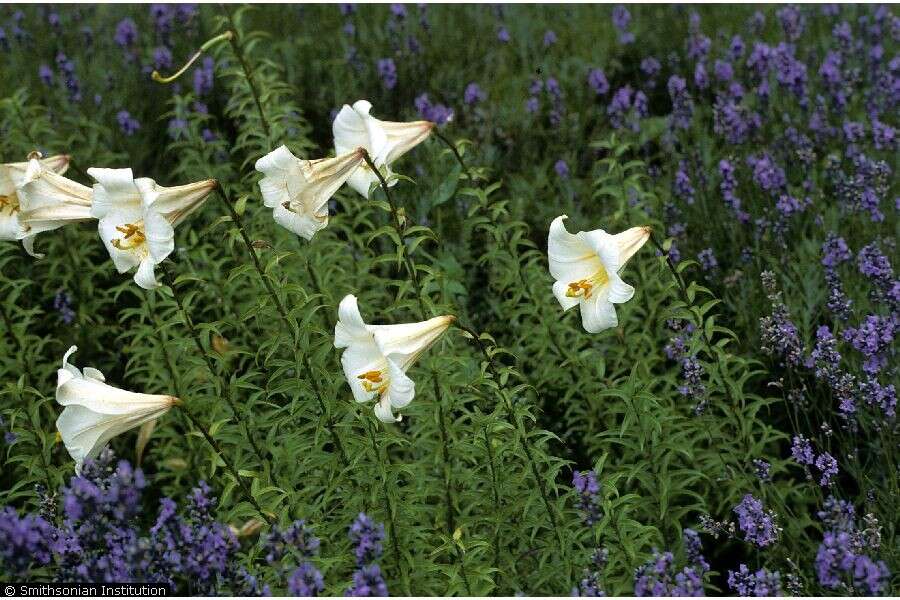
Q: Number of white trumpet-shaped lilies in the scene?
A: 8